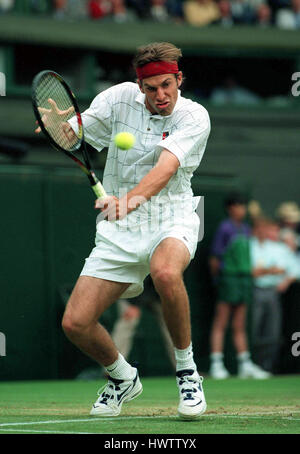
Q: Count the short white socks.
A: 4